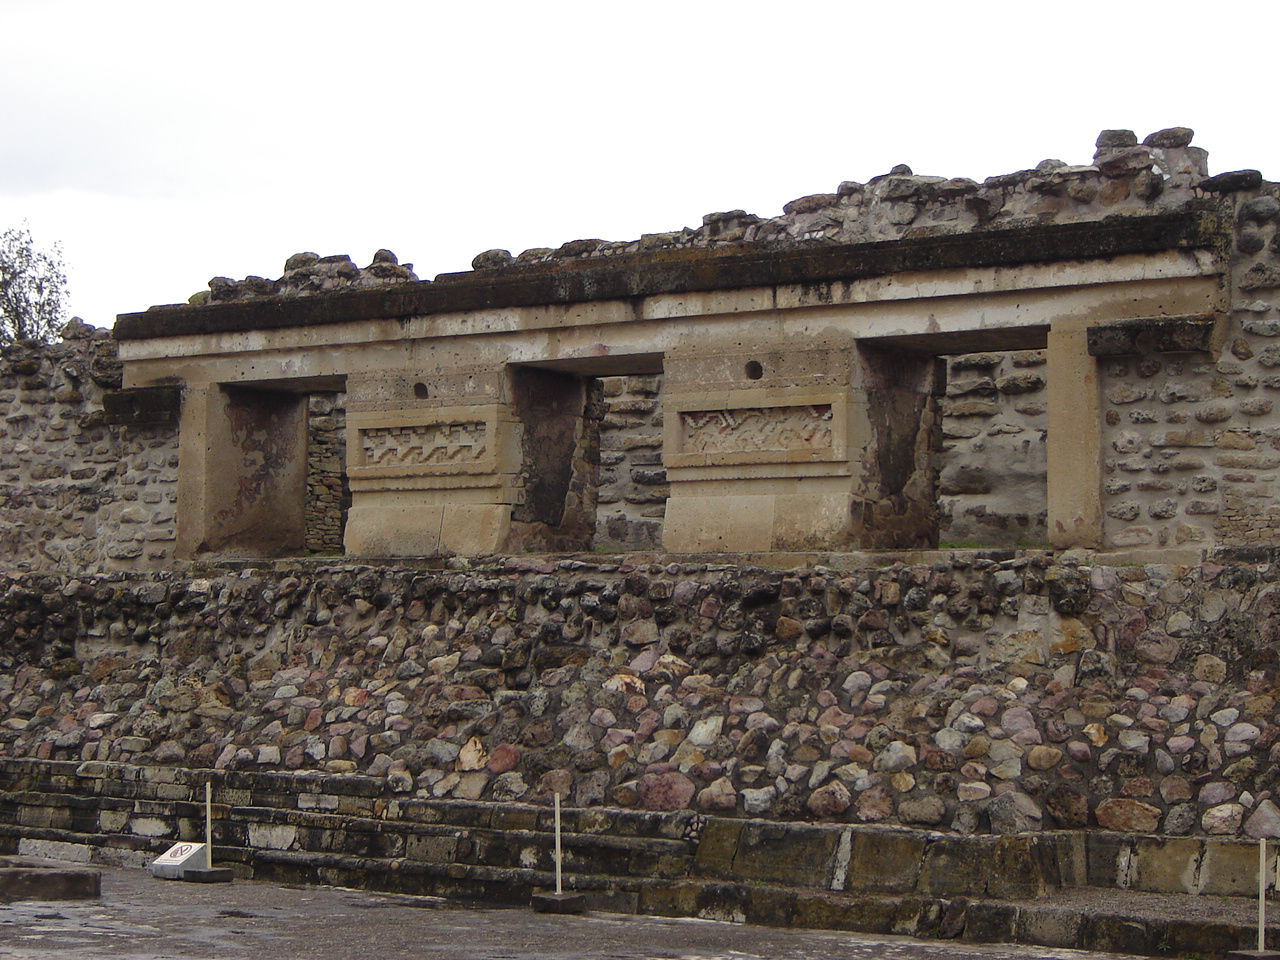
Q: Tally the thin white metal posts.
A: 3